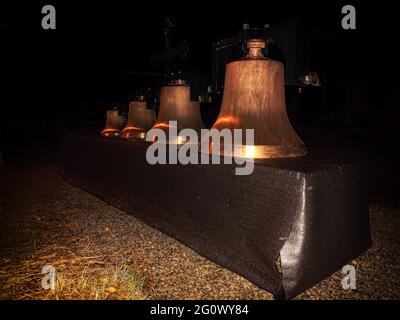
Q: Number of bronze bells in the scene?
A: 4